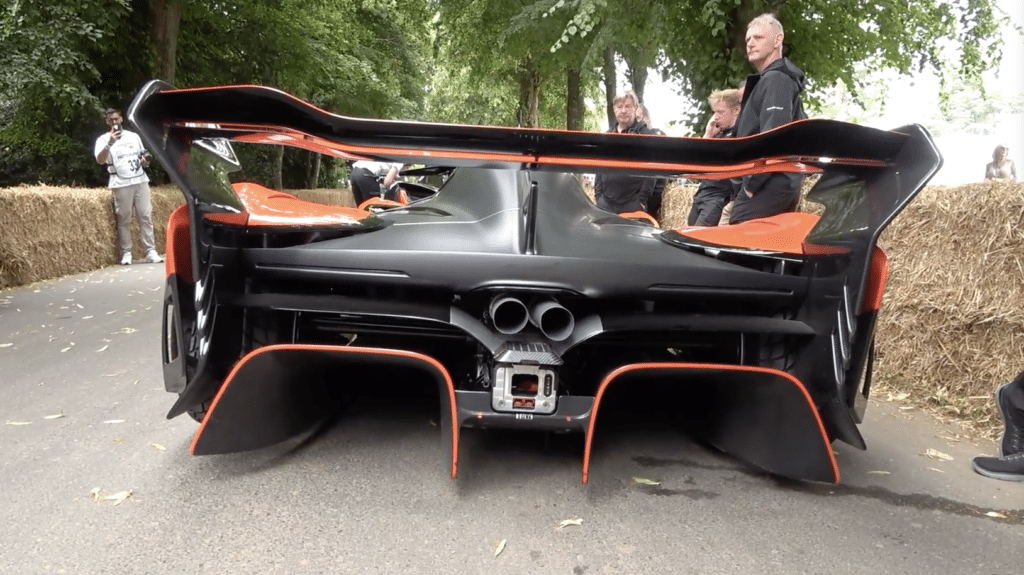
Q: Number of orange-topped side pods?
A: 2